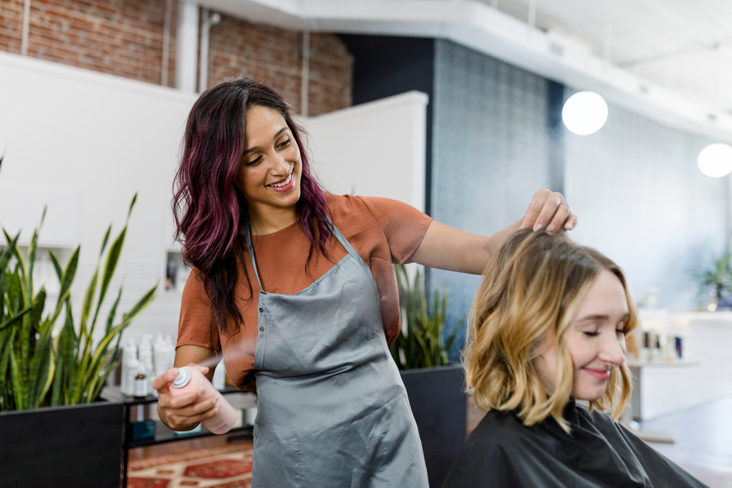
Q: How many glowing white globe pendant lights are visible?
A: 2